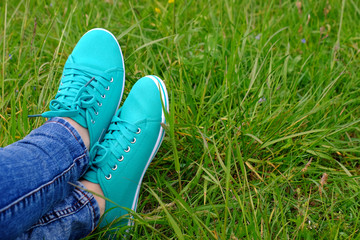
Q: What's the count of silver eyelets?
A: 12